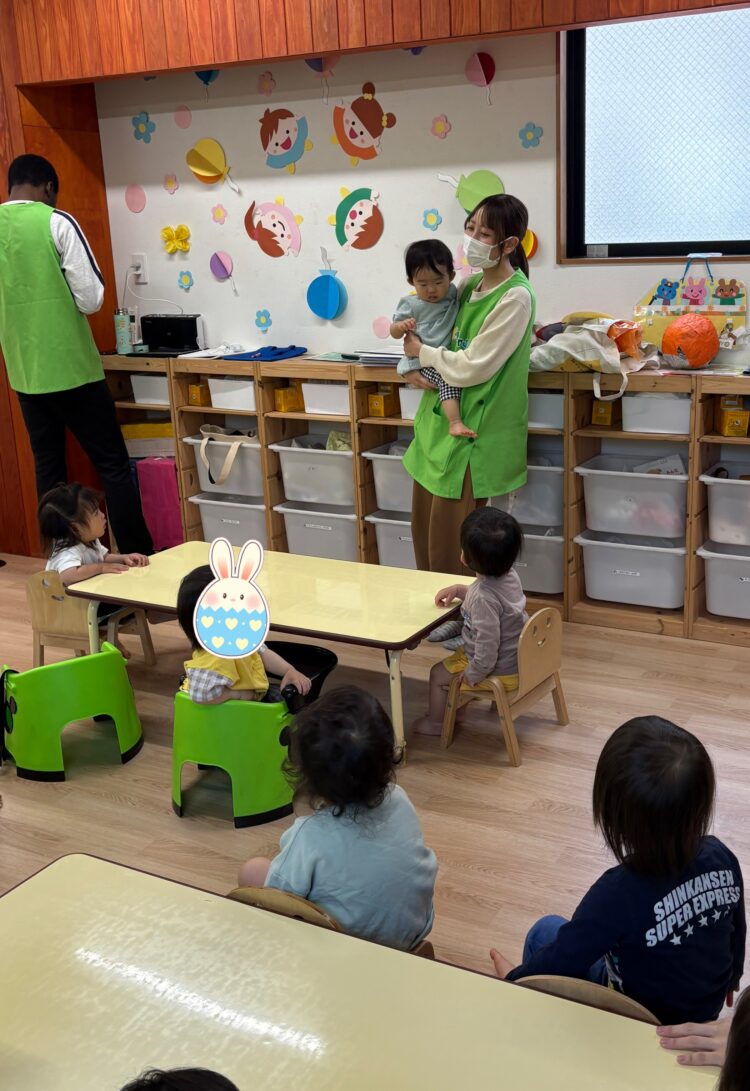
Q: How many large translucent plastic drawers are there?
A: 12